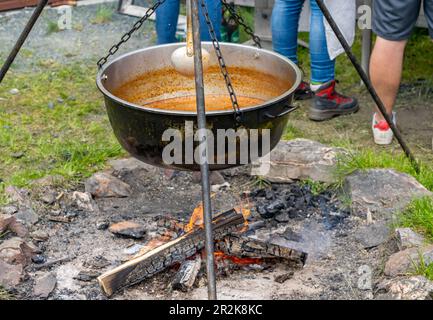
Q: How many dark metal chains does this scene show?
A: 3